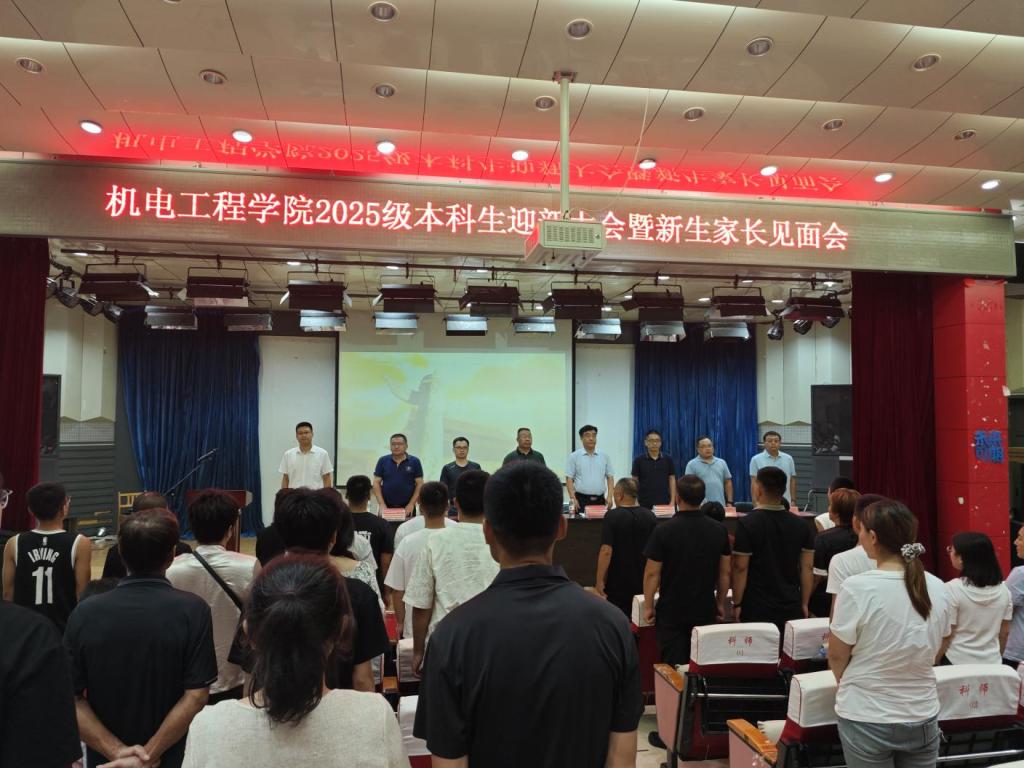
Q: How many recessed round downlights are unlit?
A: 11